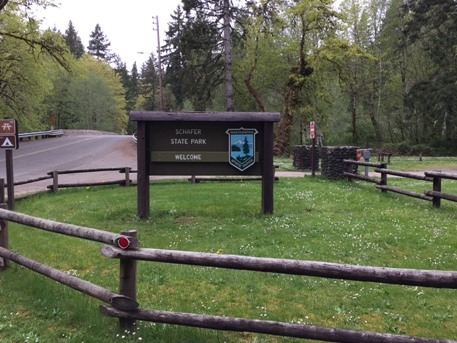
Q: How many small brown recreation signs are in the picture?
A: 2